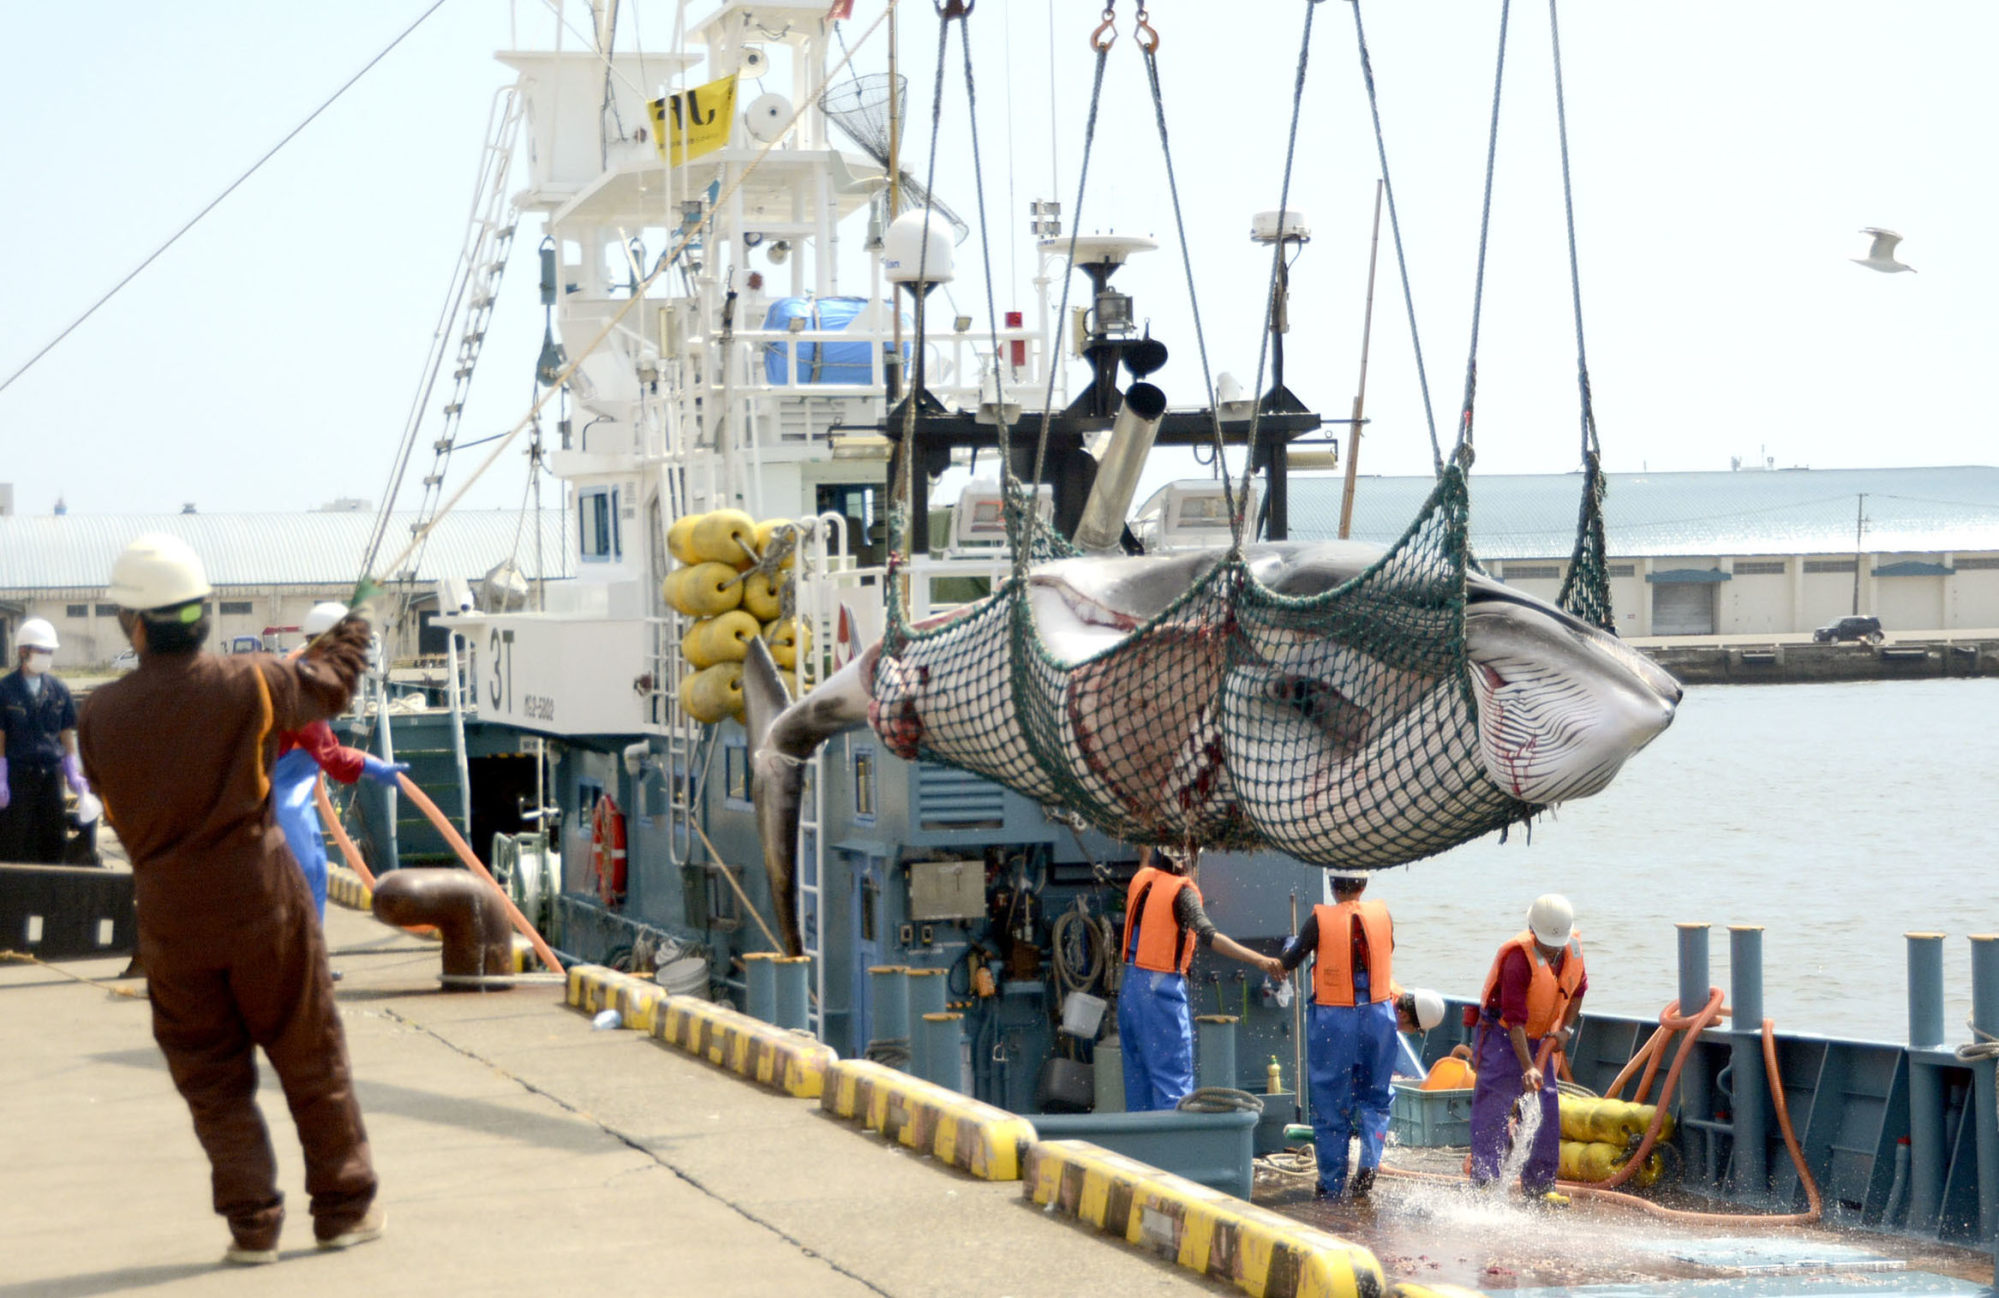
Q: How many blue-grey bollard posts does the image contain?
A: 10